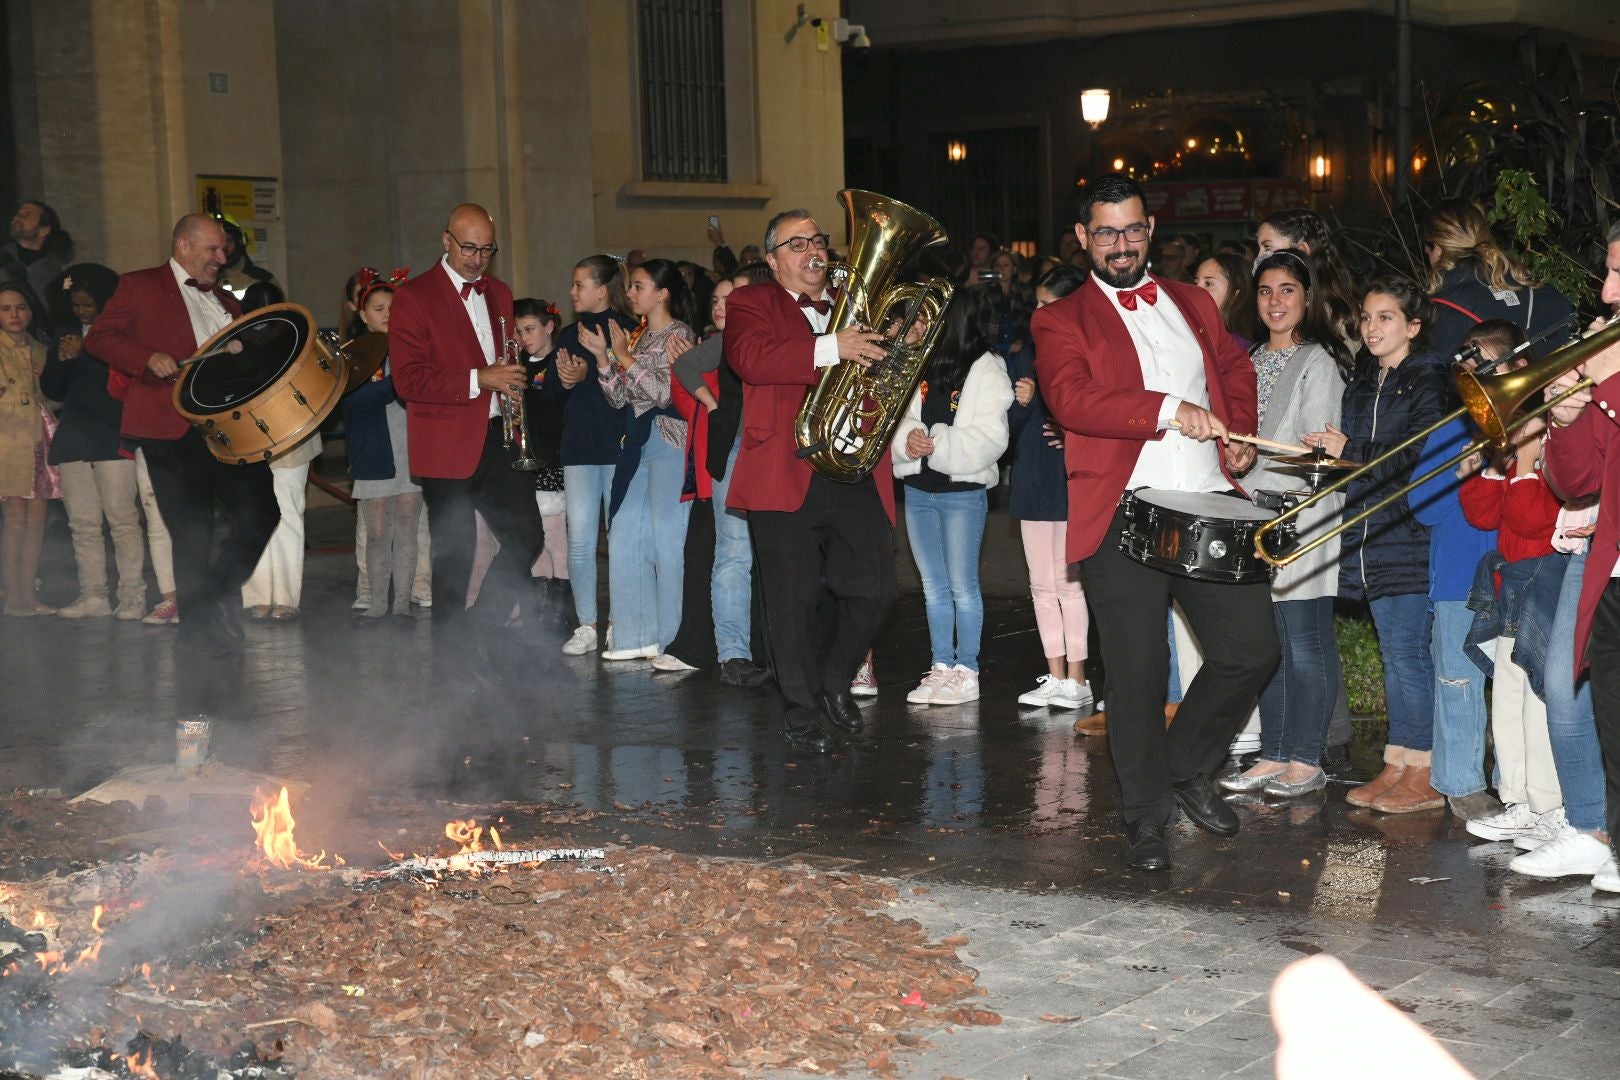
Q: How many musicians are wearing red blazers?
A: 5